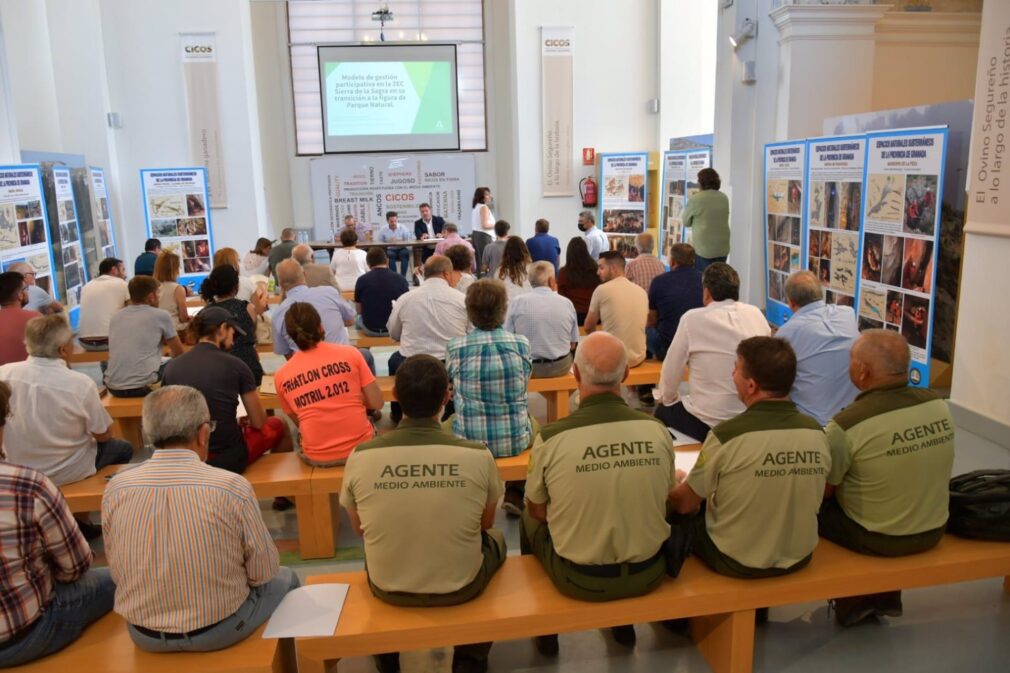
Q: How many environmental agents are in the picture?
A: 4